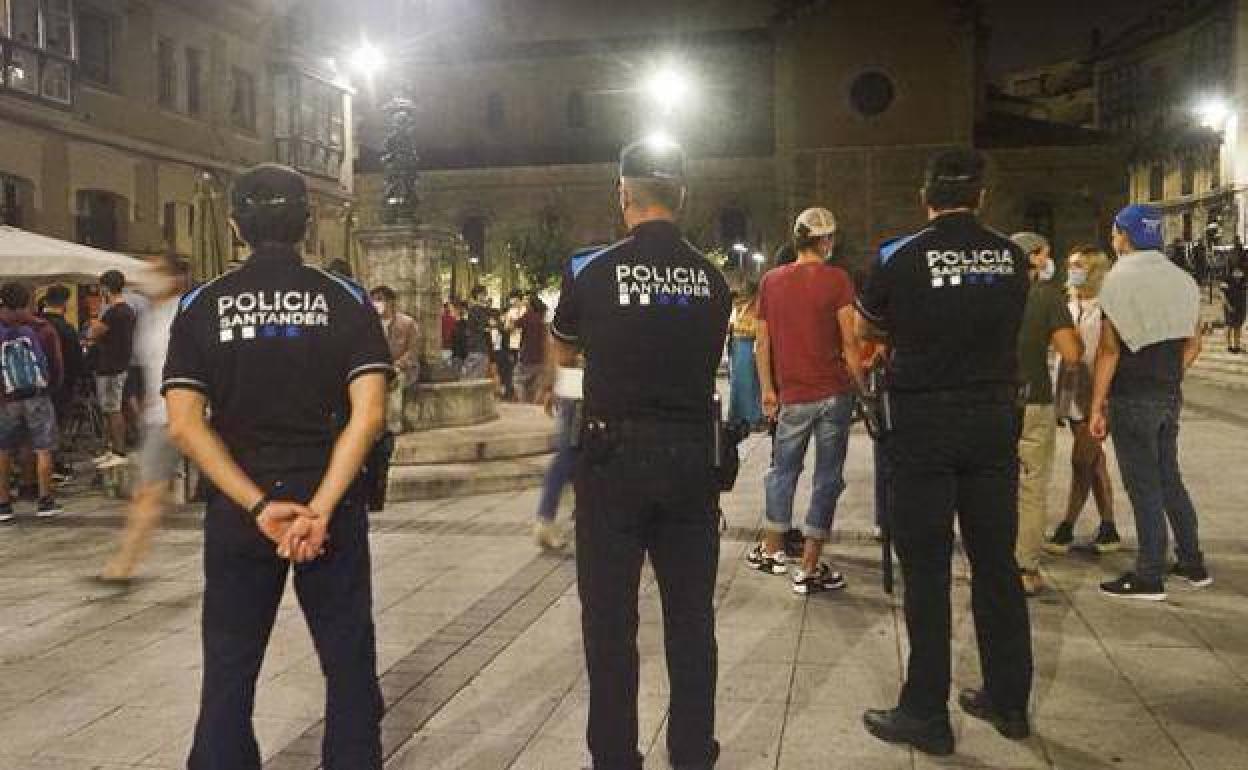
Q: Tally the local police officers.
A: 3